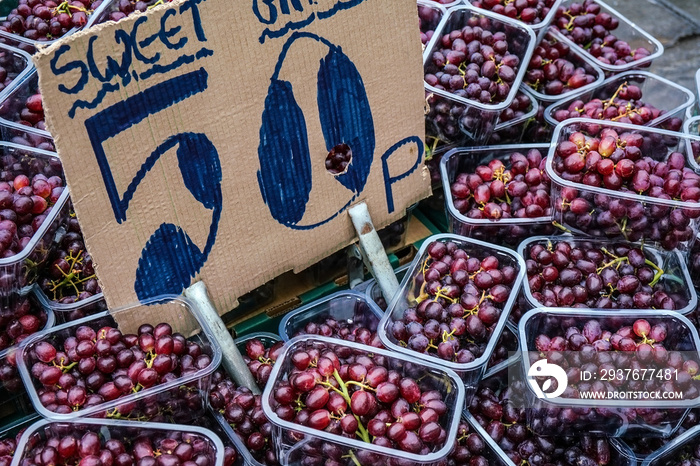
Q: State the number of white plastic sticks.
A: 2